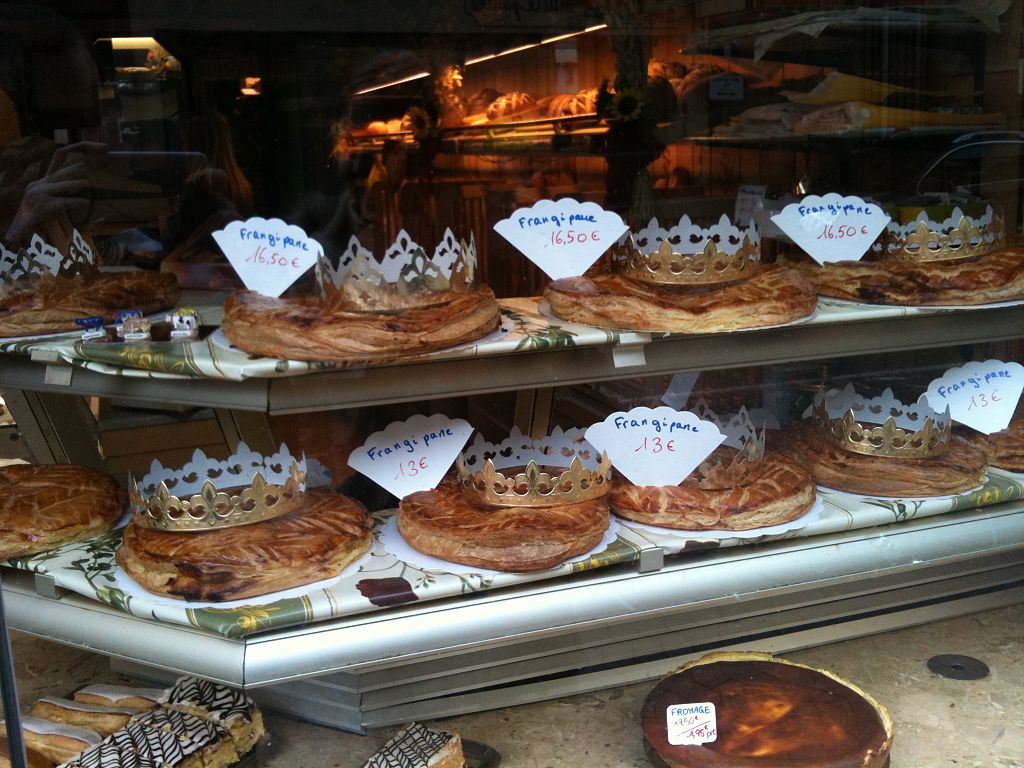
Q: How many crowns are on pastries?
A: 8